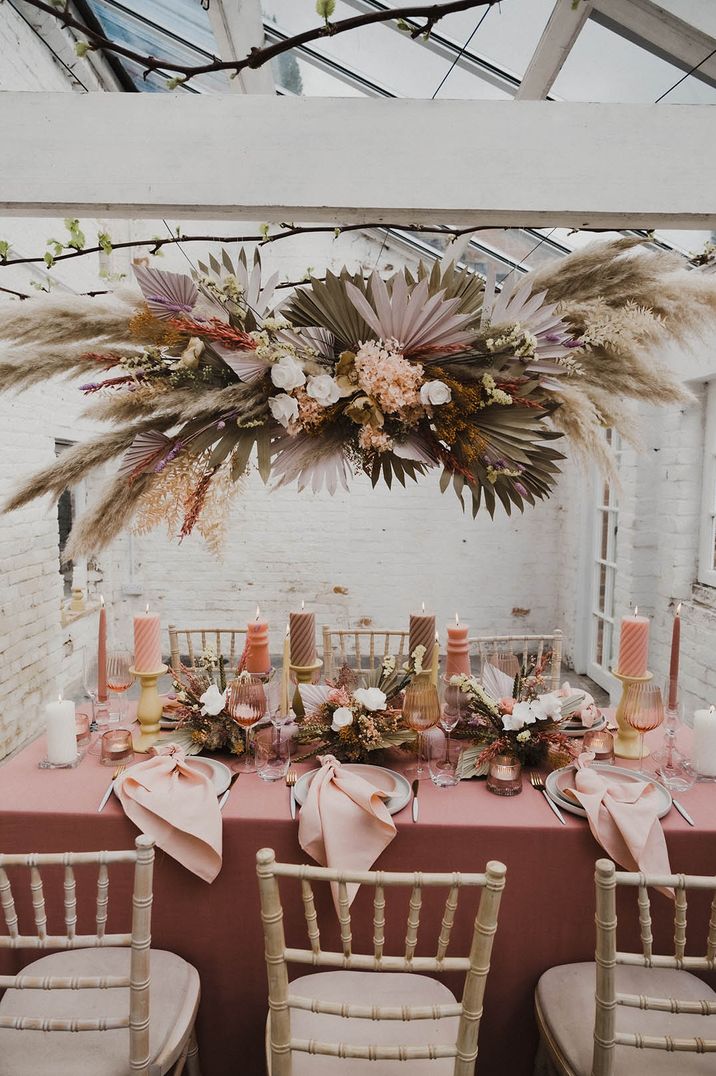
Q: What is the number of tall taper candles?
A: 4